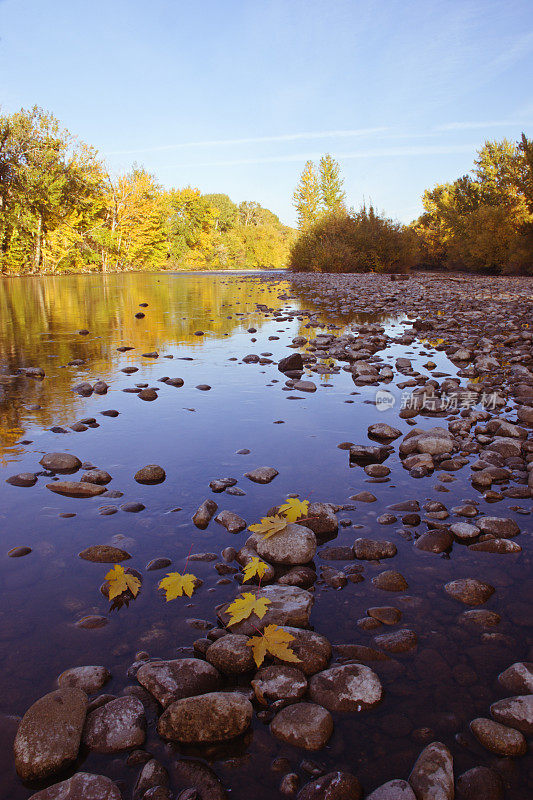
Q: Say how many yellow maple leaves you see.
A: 7